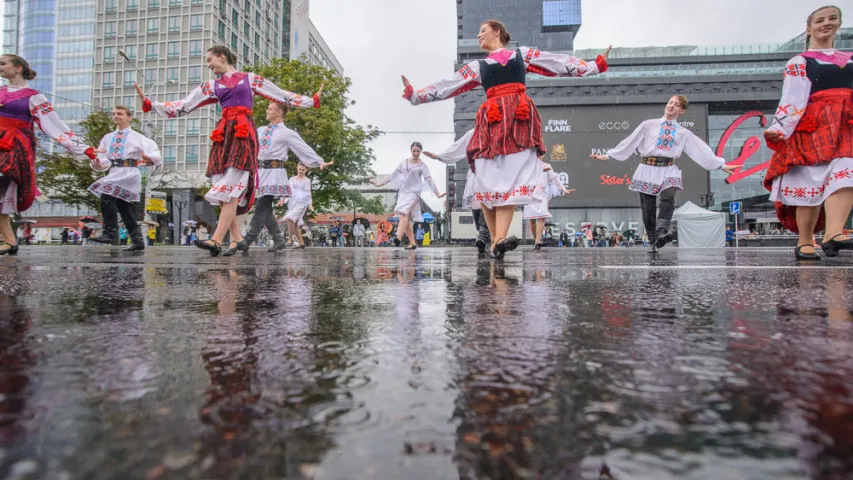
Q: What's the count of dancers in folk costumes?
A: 11